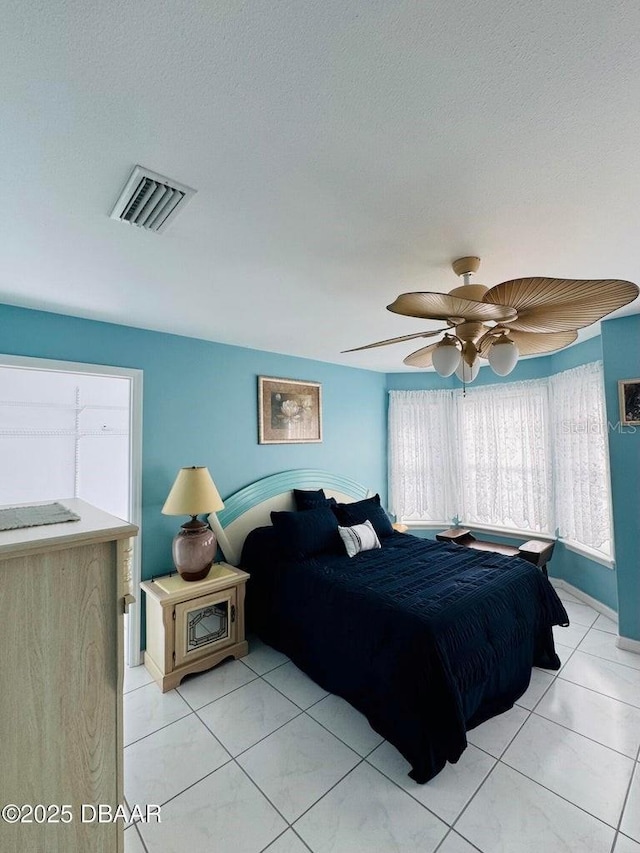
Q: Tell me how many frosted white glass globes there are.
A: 3